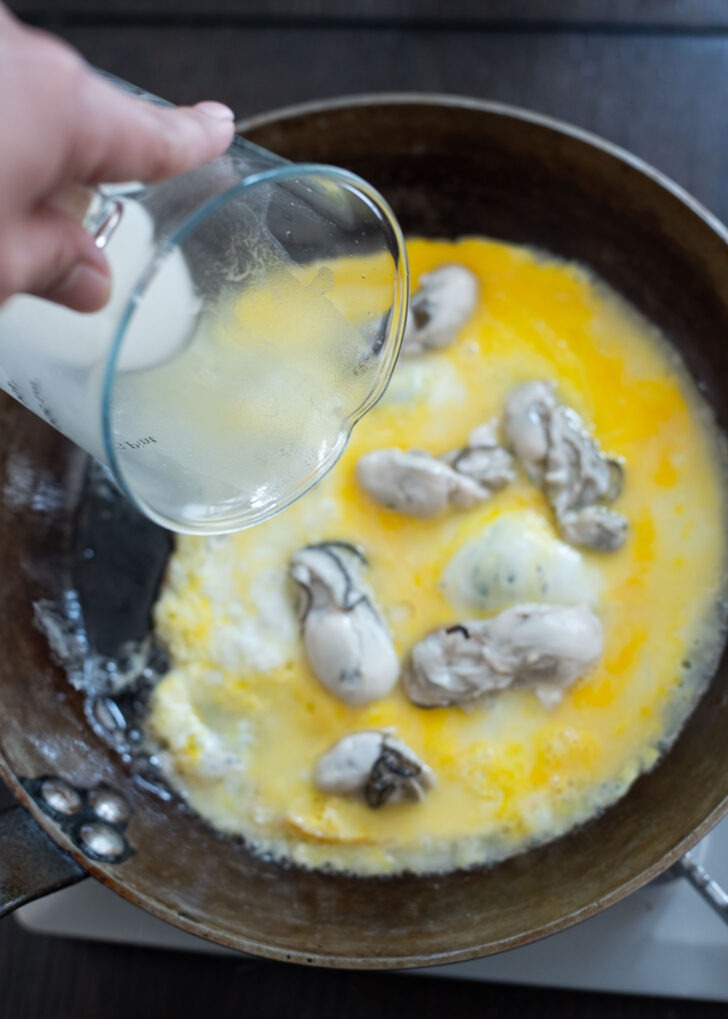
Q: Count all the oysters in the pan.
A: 6